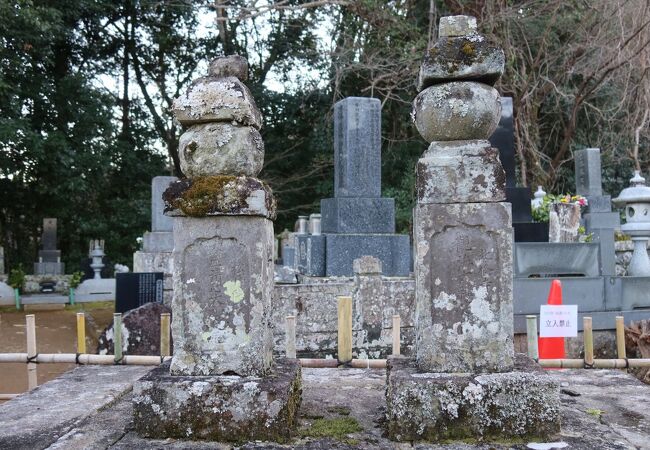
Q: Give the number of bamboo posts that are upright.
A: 10